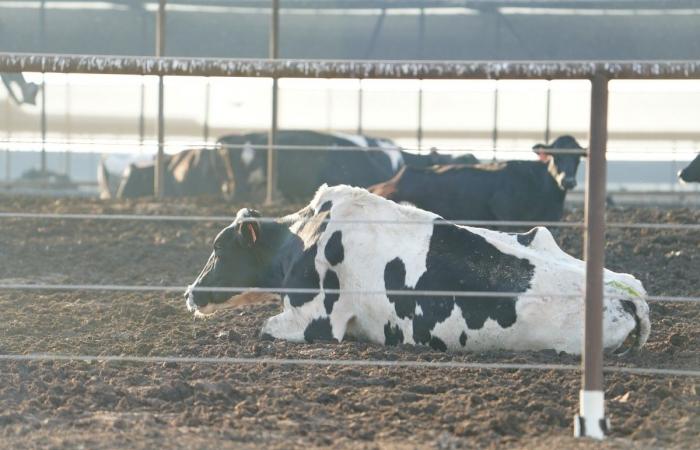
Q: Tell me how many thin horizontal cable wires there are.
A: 4